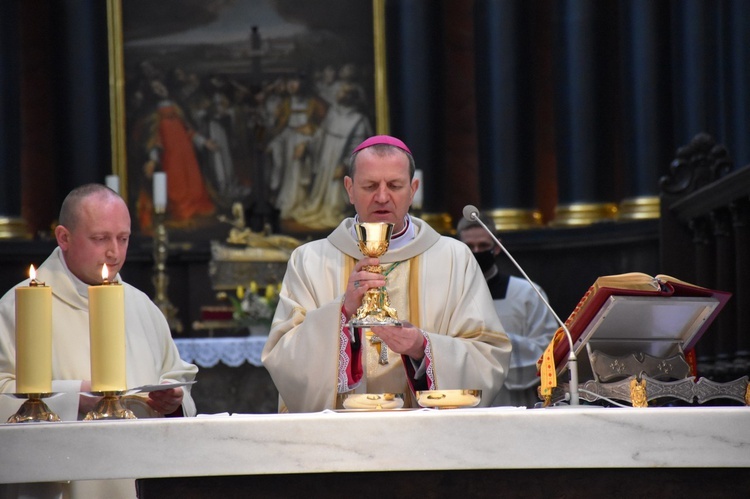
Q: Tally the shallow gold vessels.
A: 2